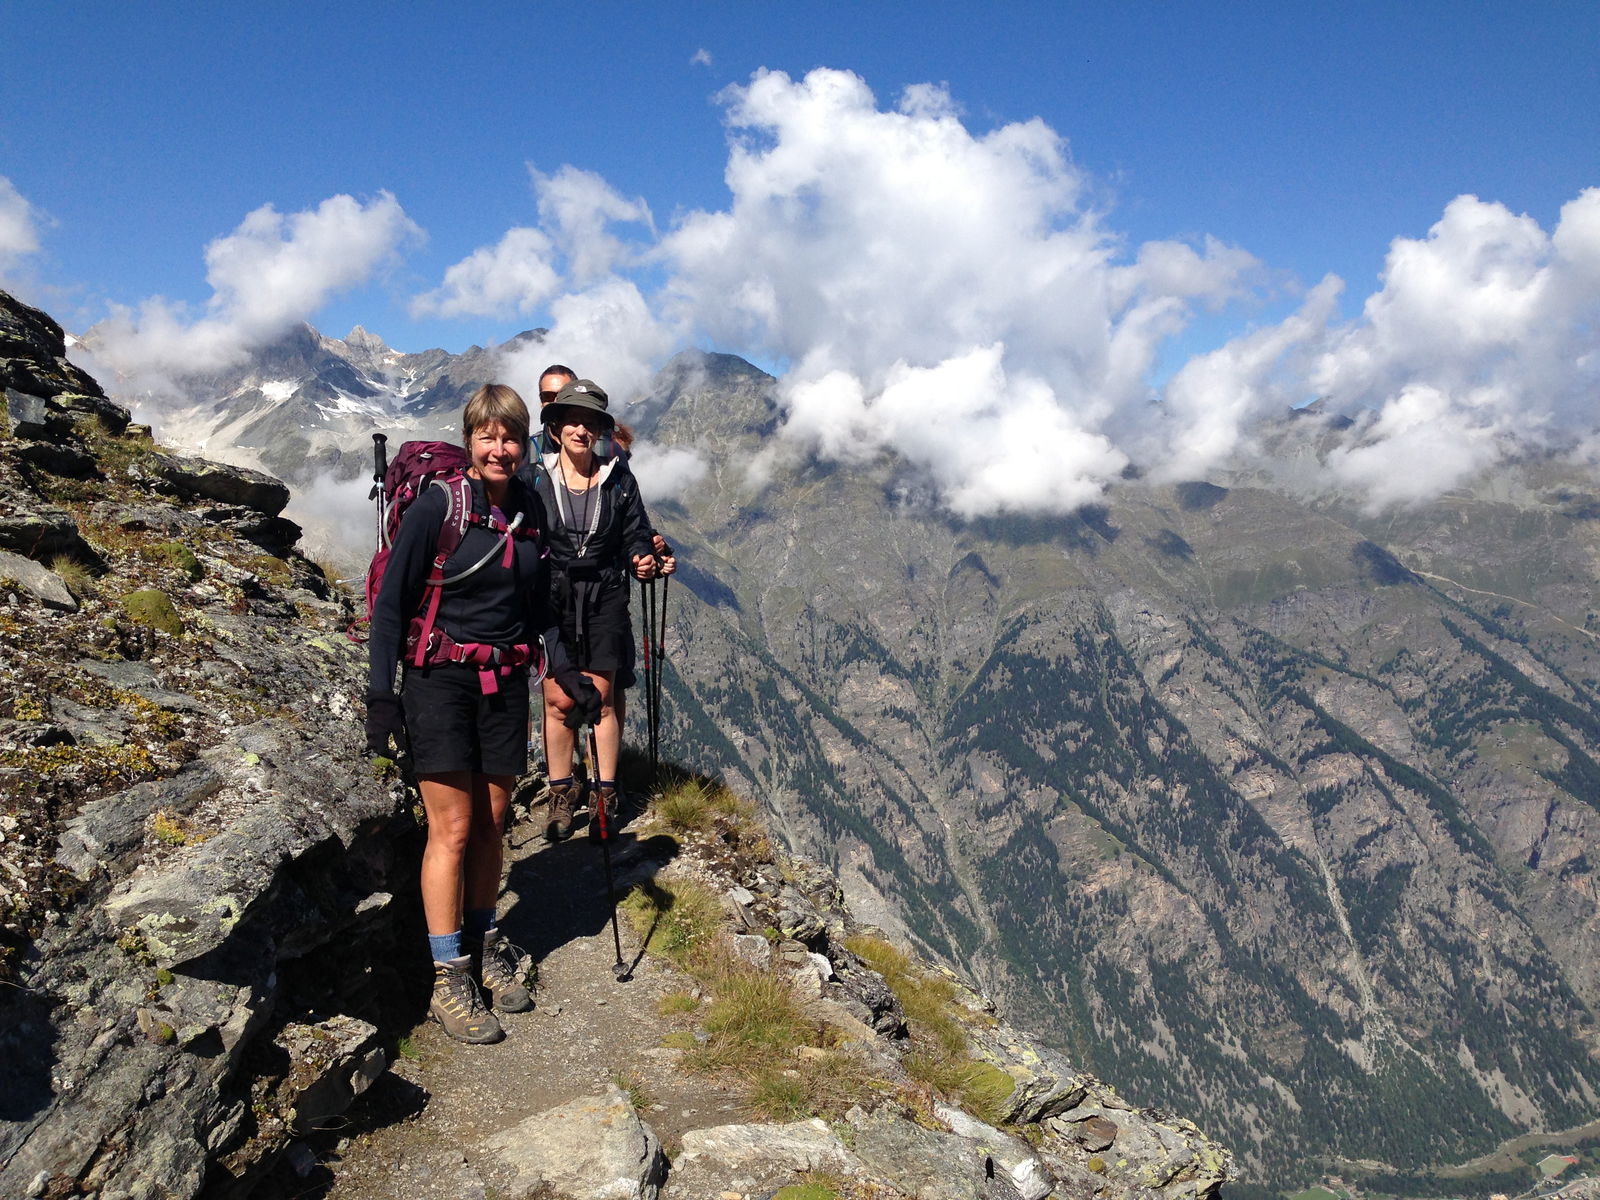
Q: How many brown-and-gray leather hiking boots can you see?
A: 4